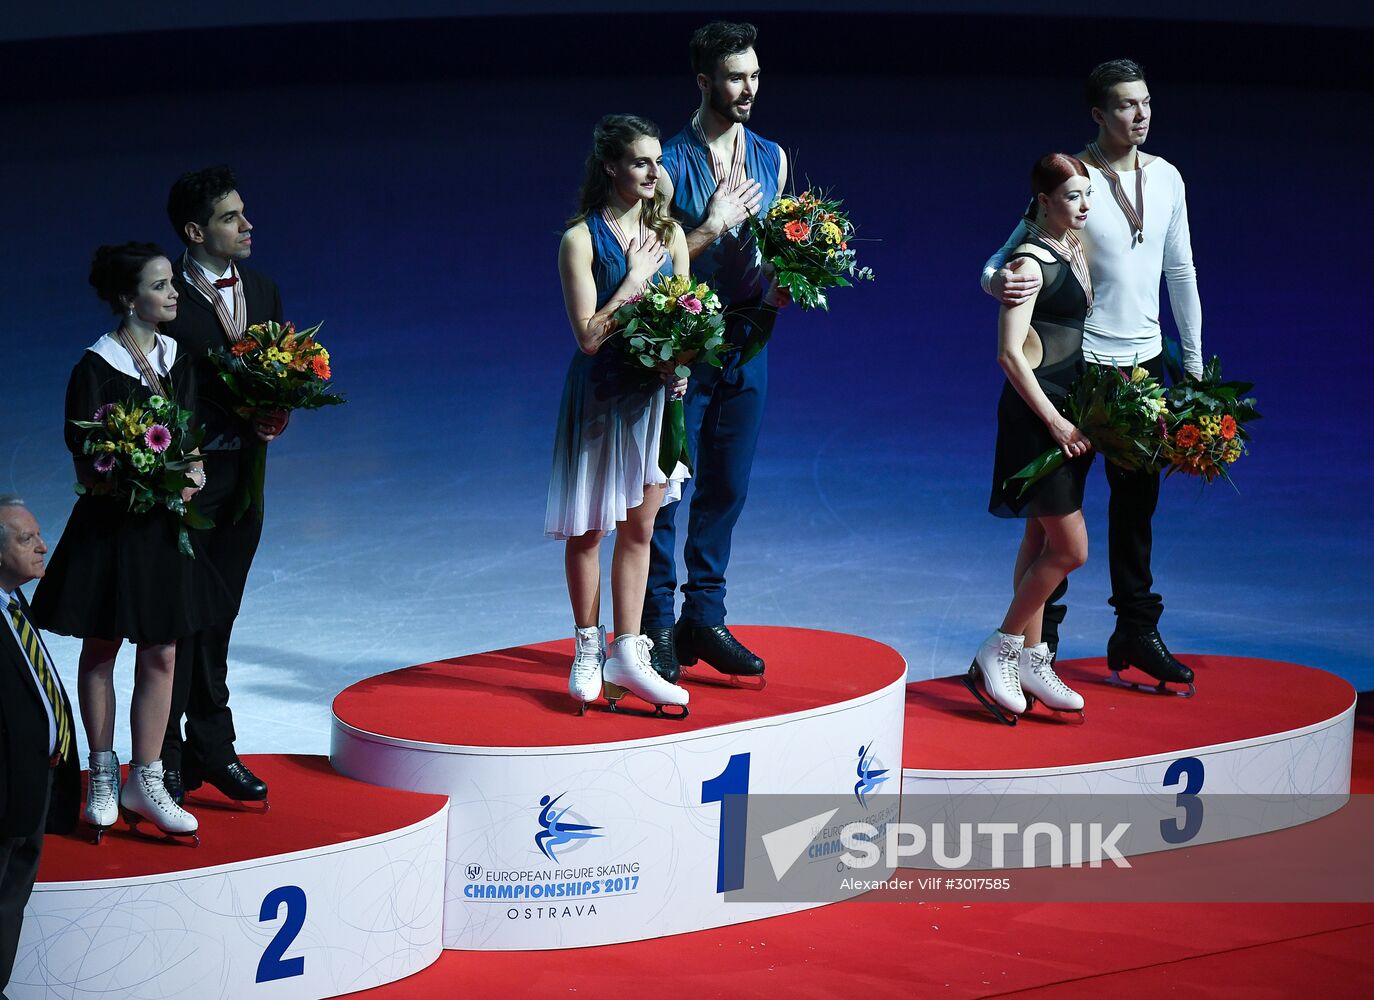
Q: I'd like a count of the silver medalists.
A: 2